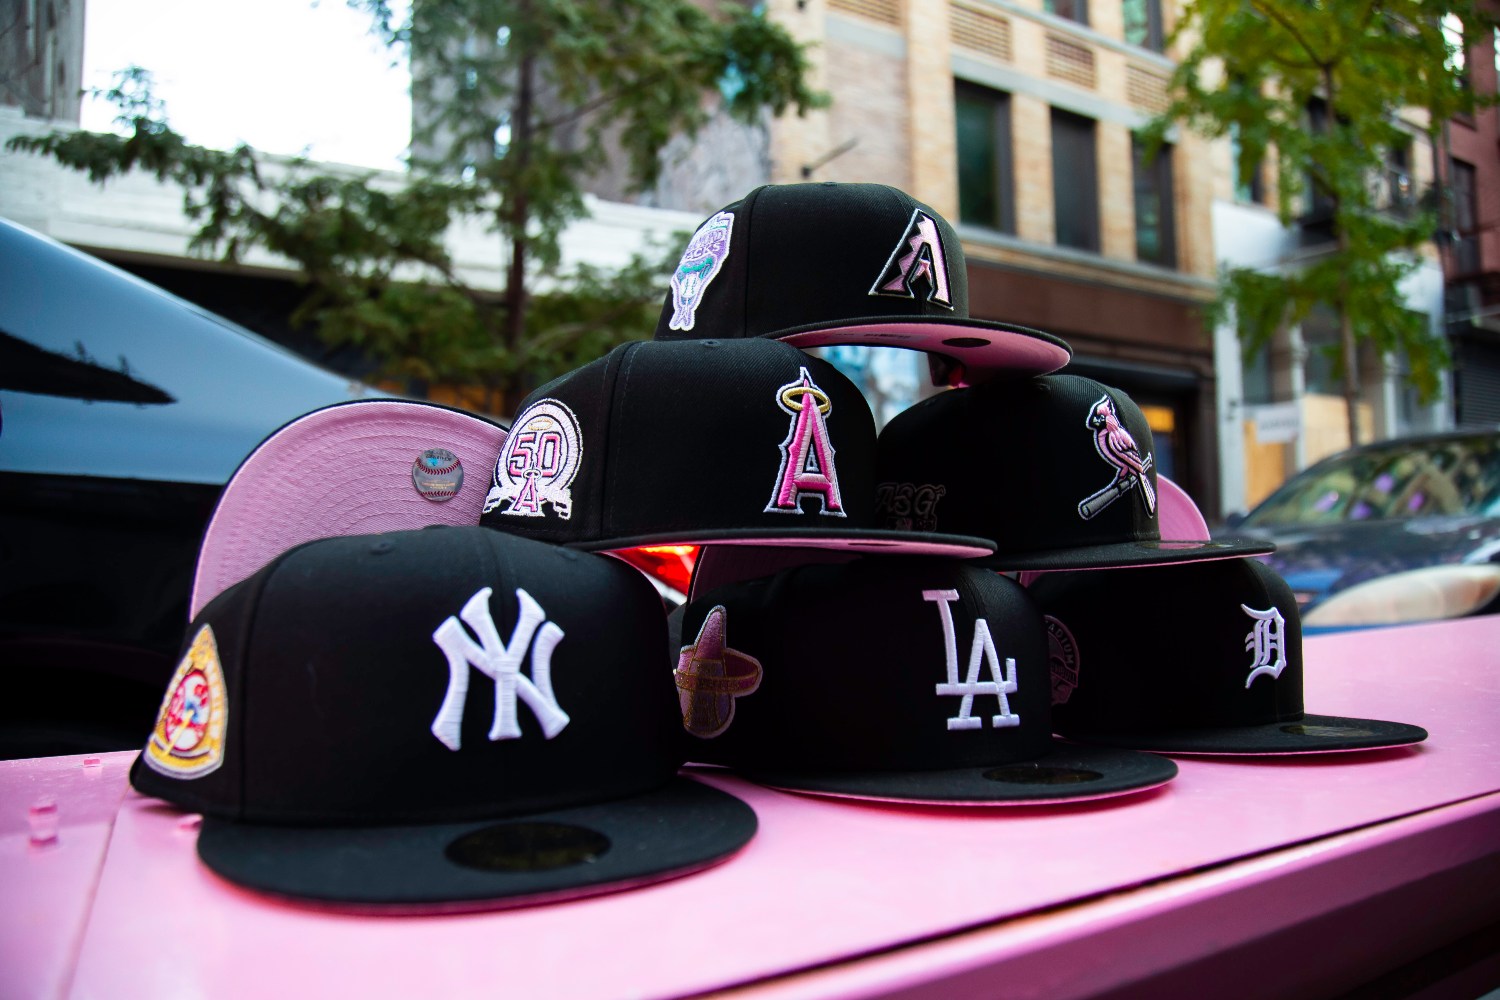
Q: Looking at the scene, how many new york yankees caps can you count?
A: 1